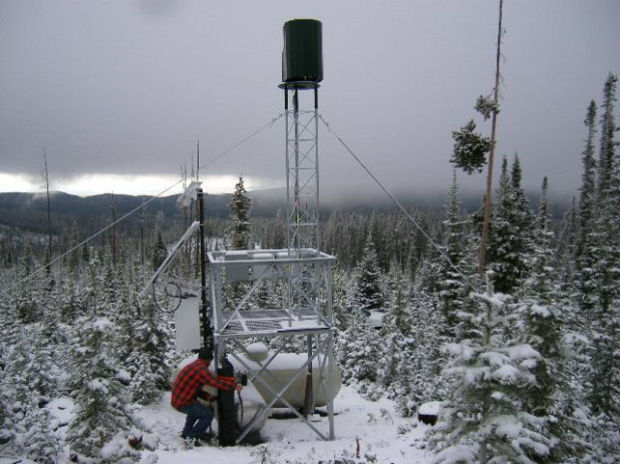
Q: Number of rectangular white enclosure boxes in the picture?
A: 1